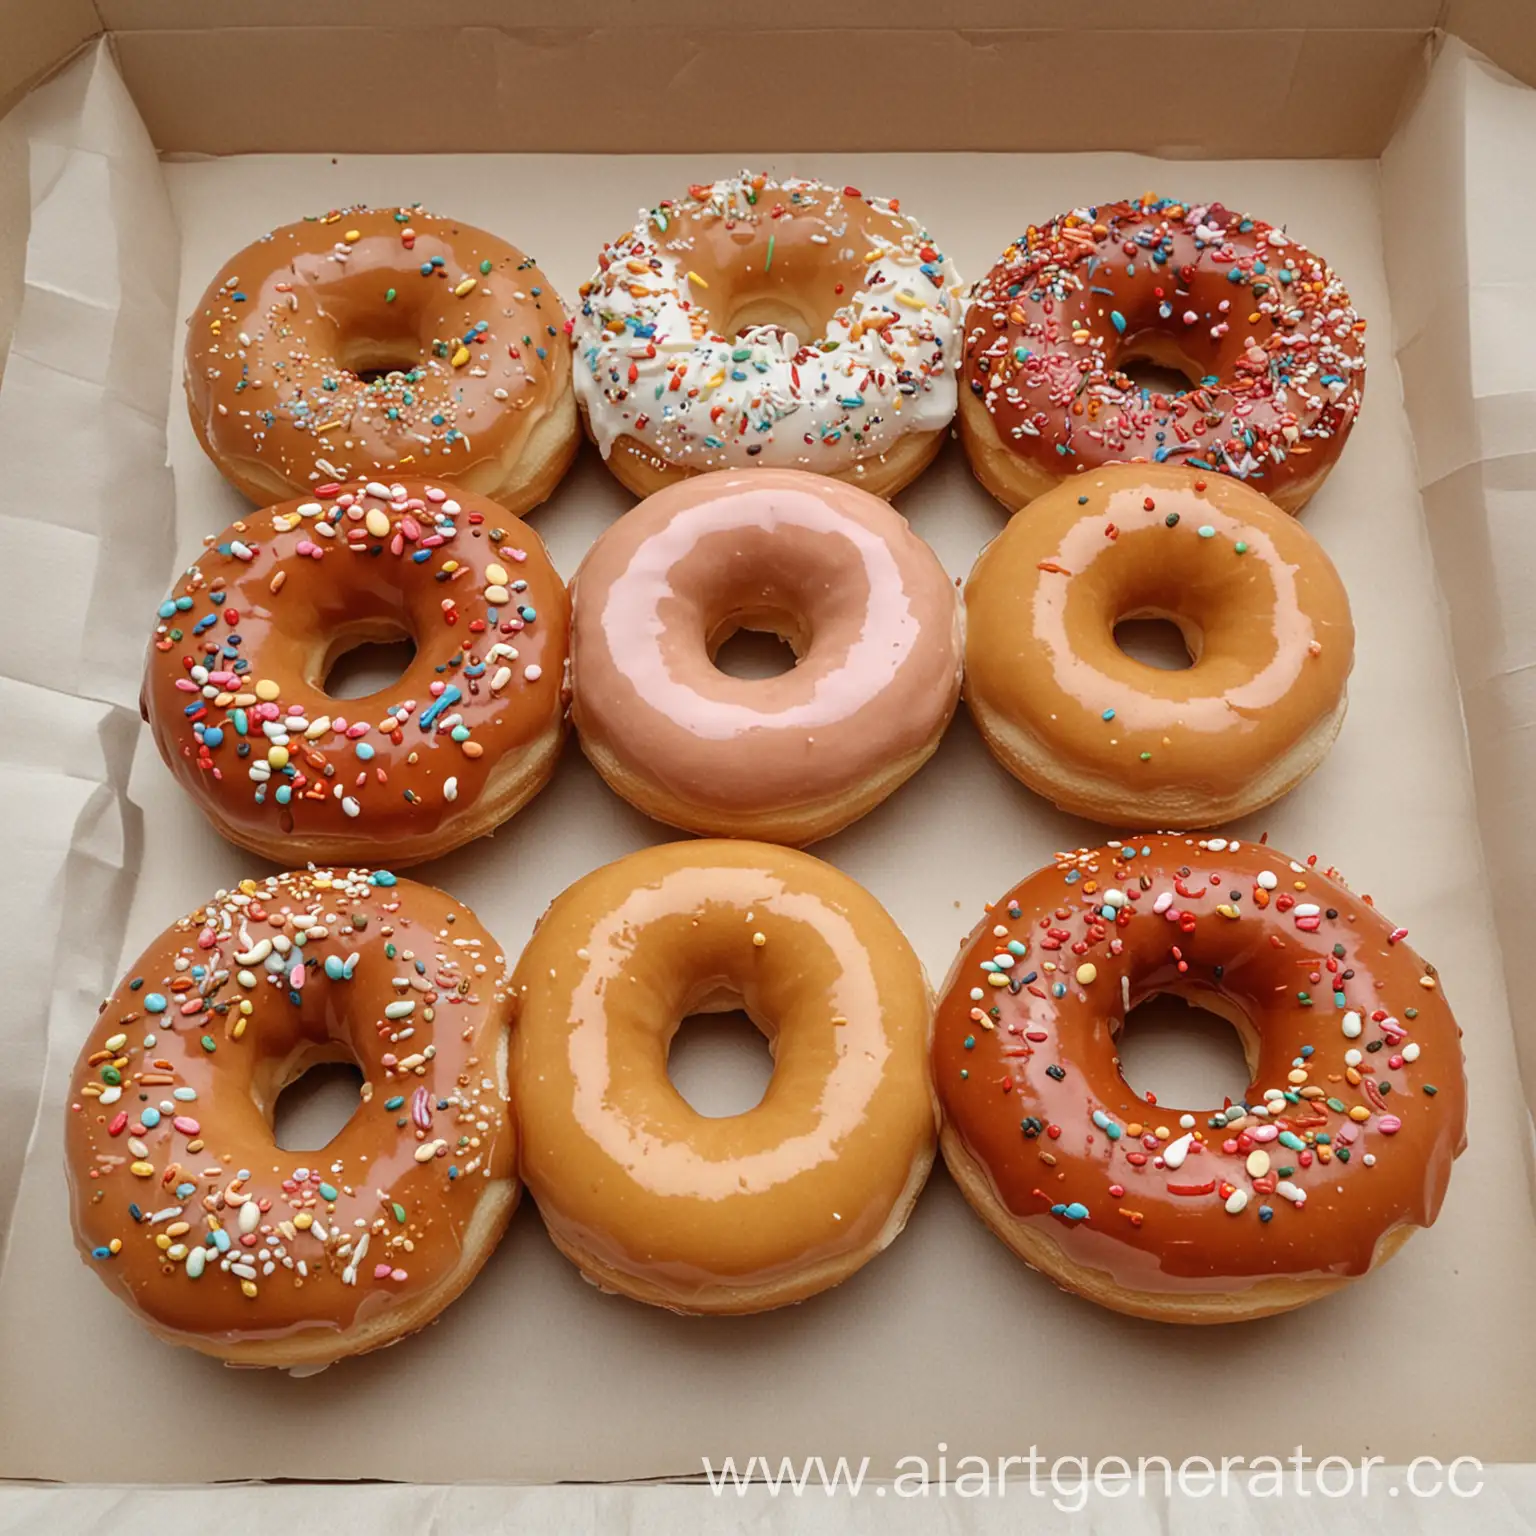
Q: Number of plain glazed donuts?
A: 2